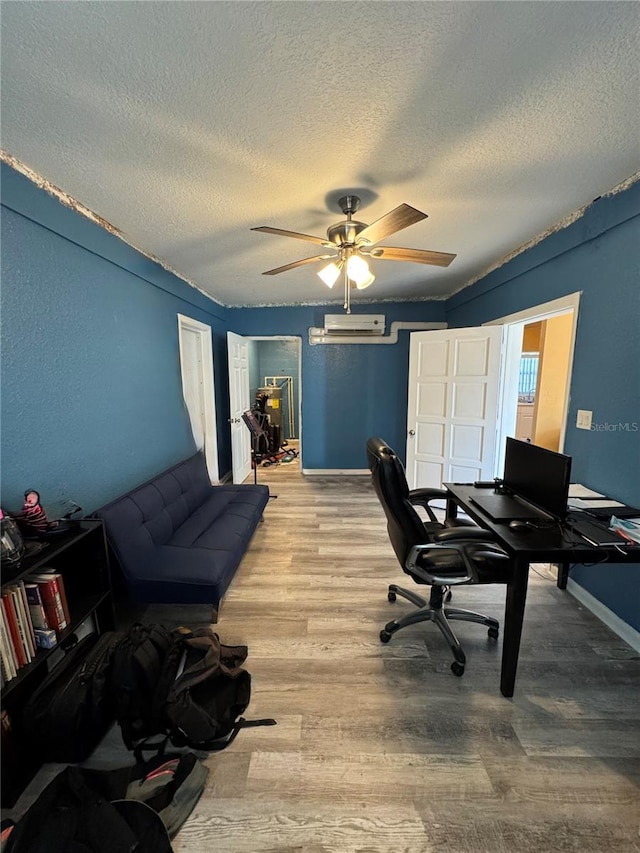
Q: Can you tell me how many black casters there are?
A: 5